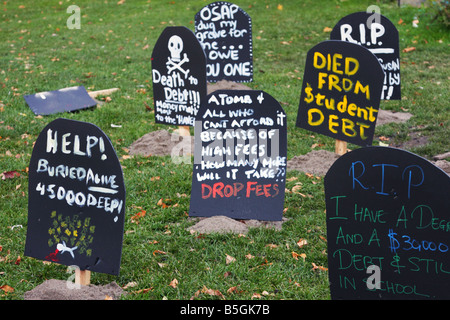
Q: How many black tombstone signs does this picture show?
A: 7